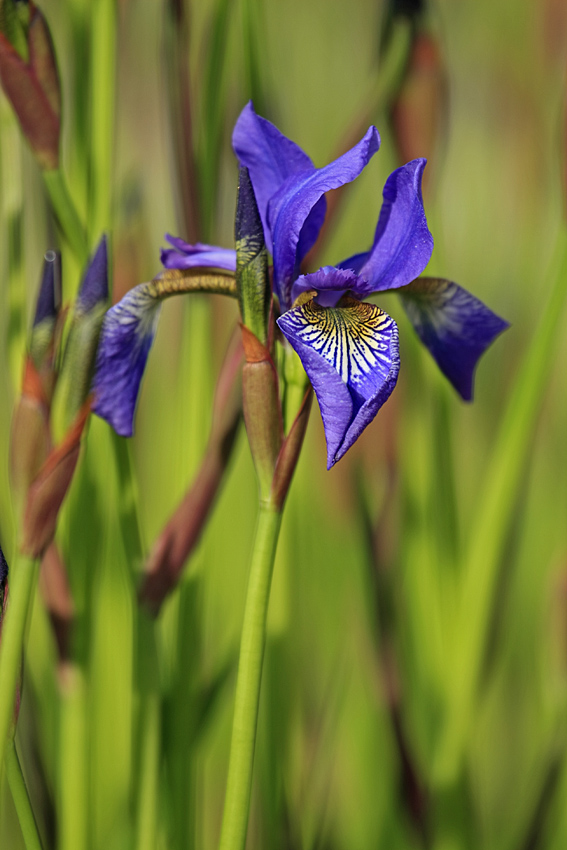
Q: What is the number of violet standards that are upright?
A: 3